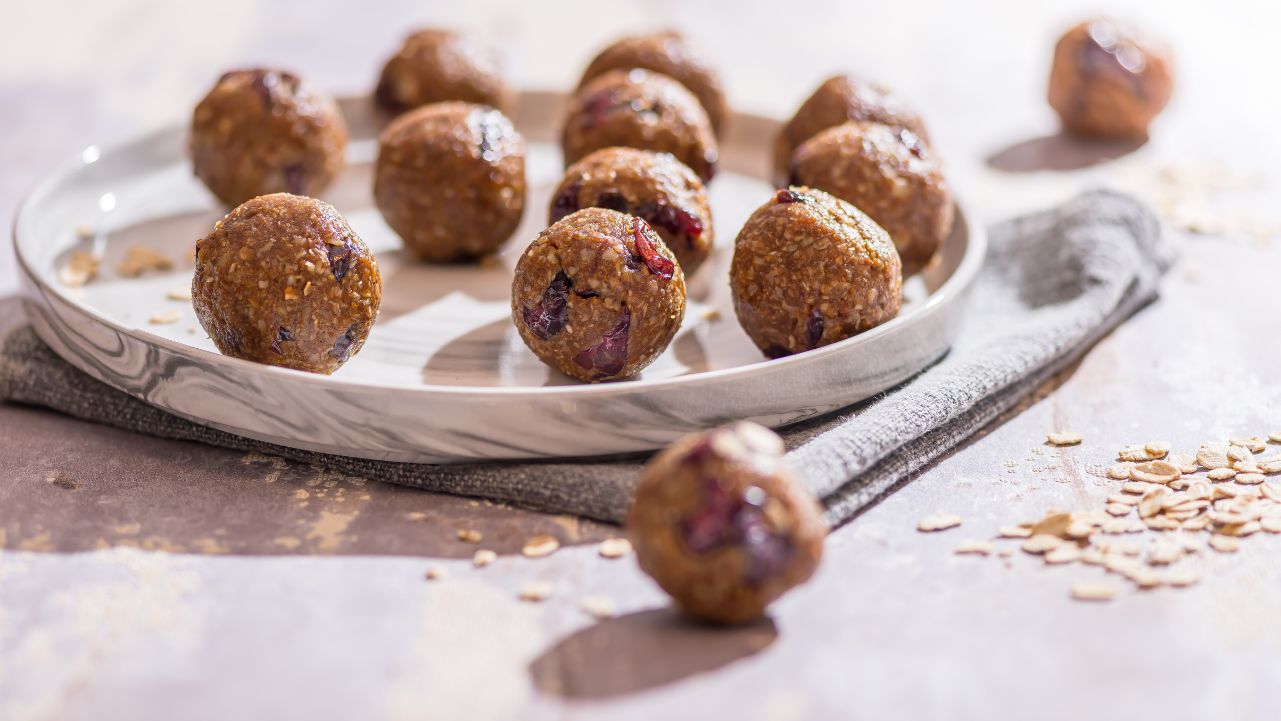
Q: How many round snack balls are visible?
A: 13